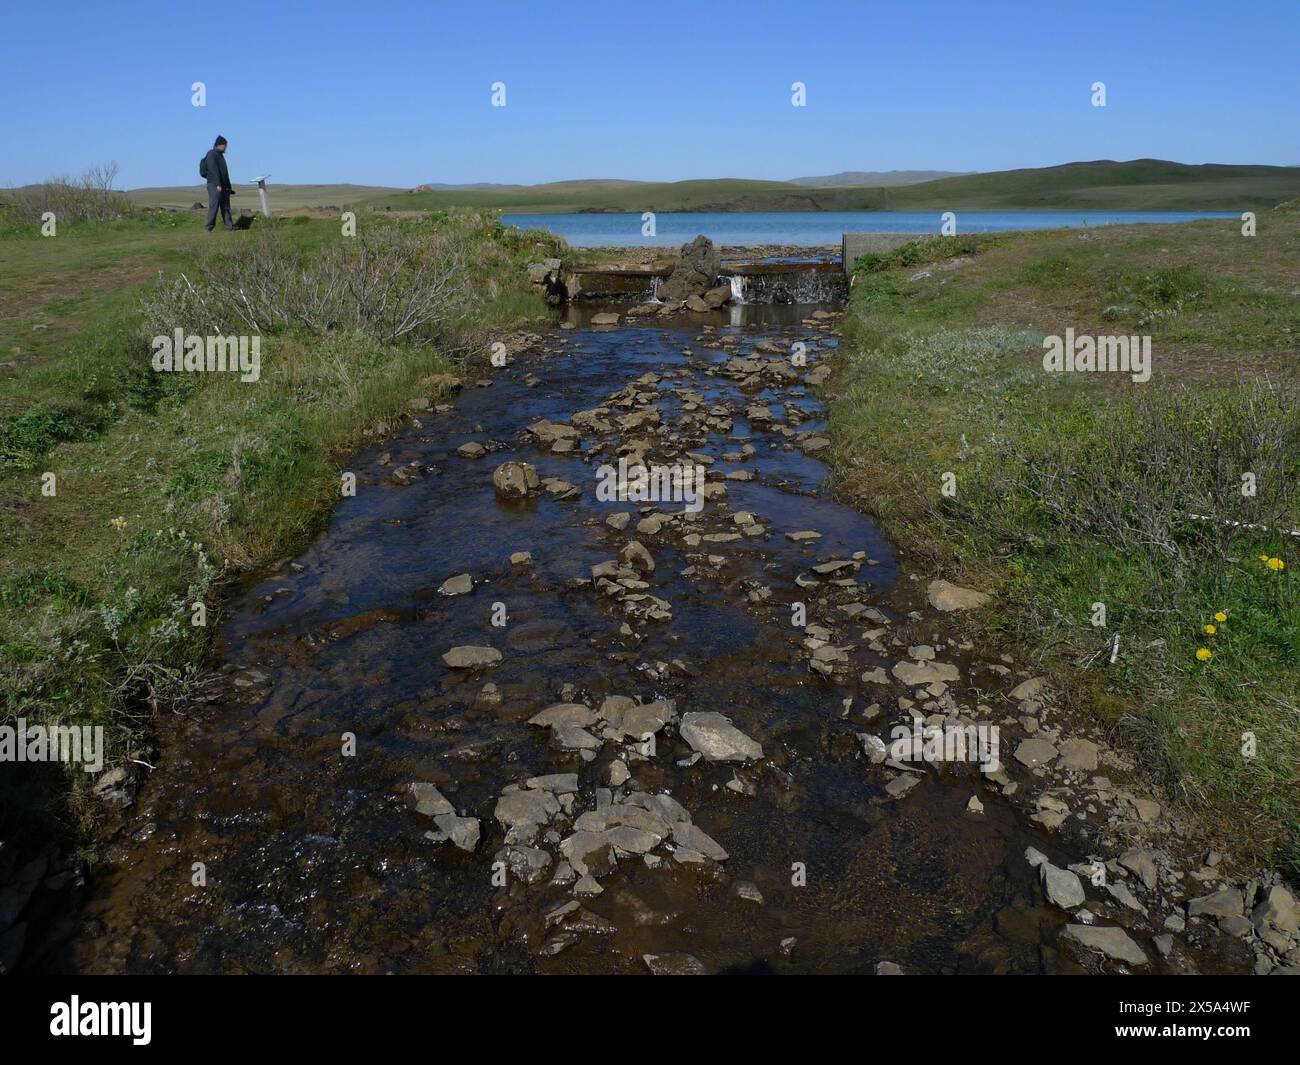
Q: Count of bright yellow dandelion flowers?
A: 5